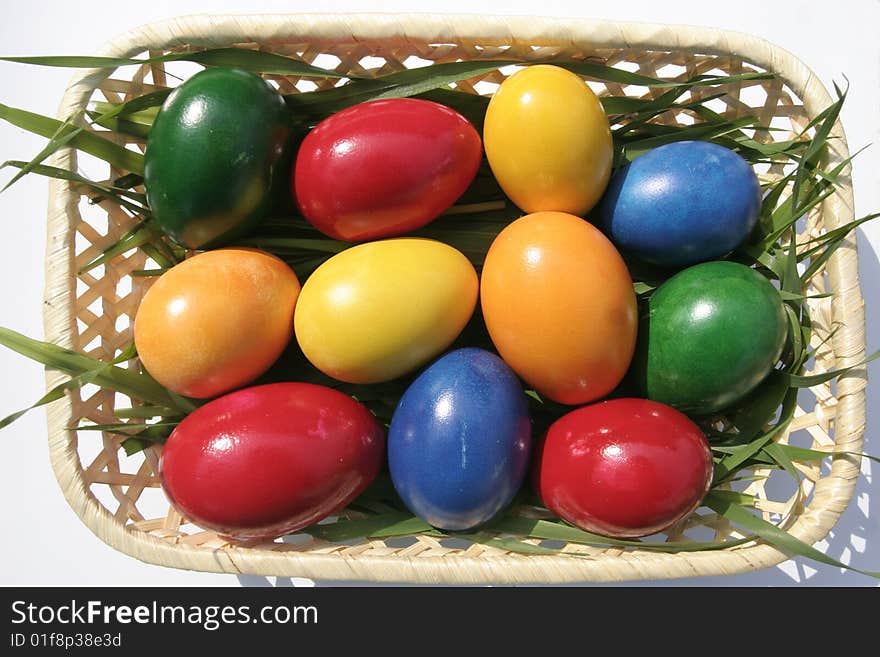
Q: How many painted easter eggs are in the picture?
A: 11